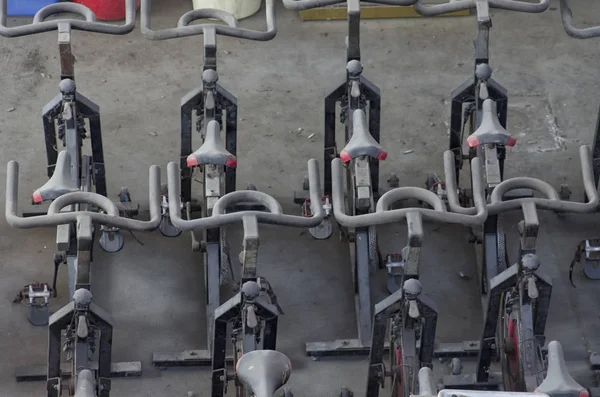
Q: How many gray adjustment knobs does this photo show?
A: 8